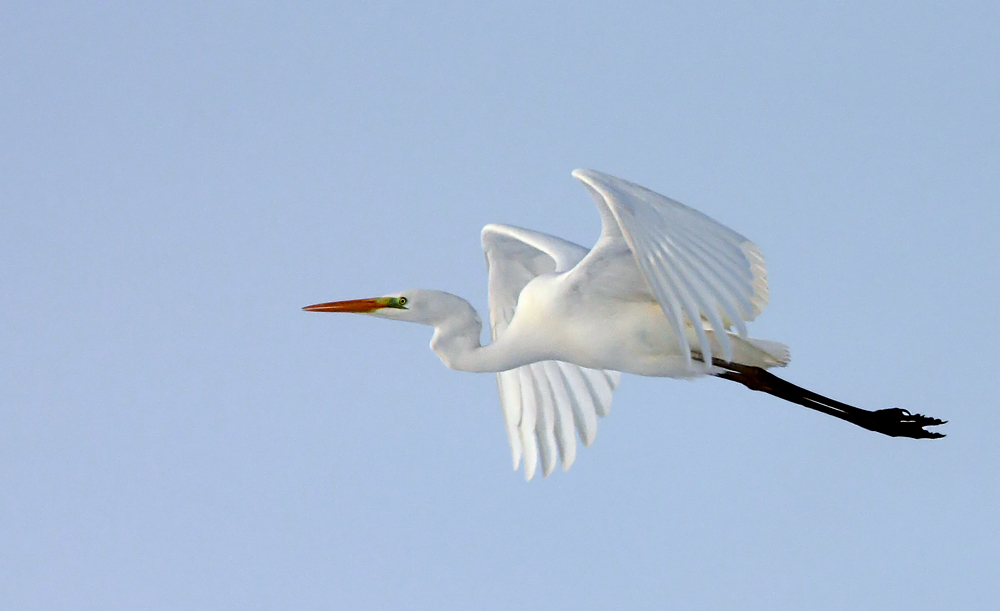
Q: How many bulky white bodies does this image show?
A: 1